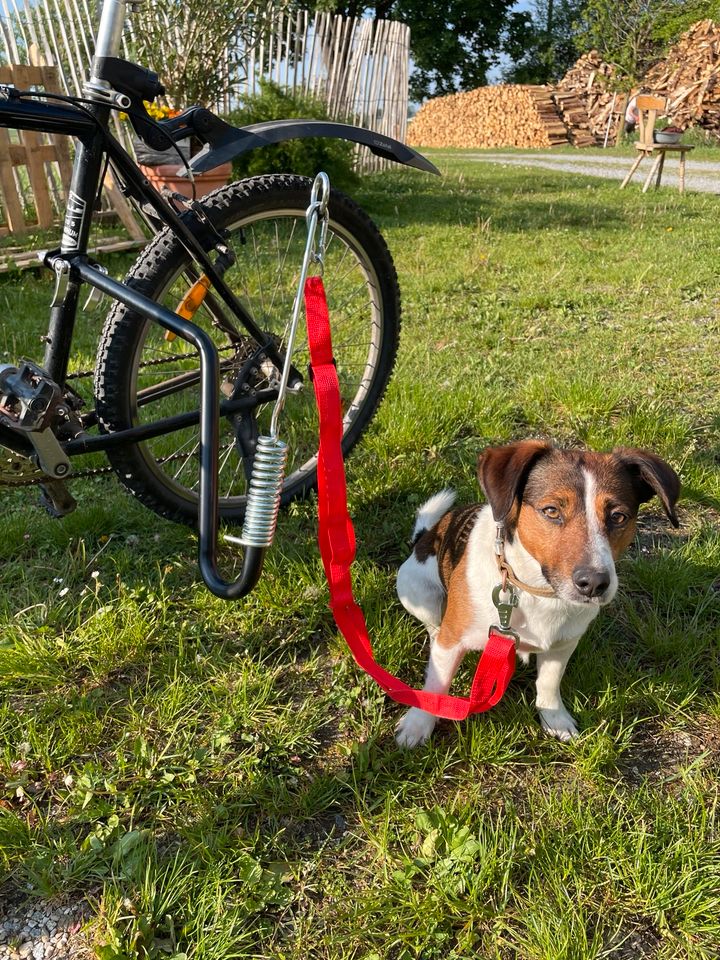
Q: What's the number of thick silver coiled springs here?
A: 1